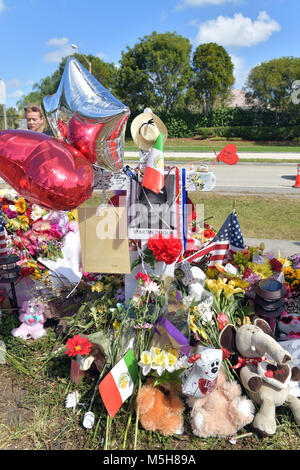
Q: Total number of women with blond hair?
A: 1